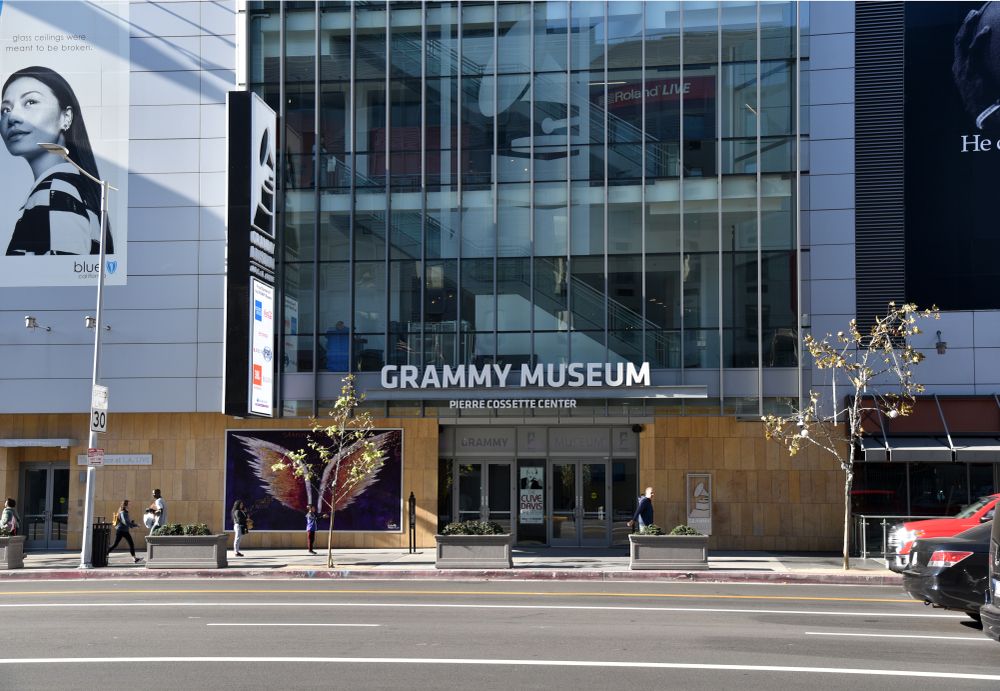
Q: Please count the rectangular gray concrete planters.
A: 4